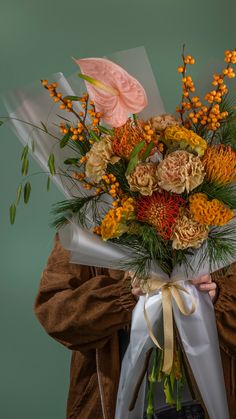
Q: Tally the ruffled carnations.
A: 5